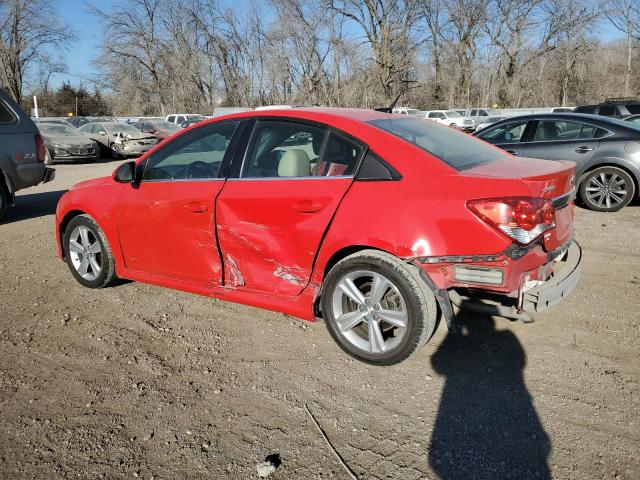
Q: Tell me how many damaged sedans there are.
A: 2